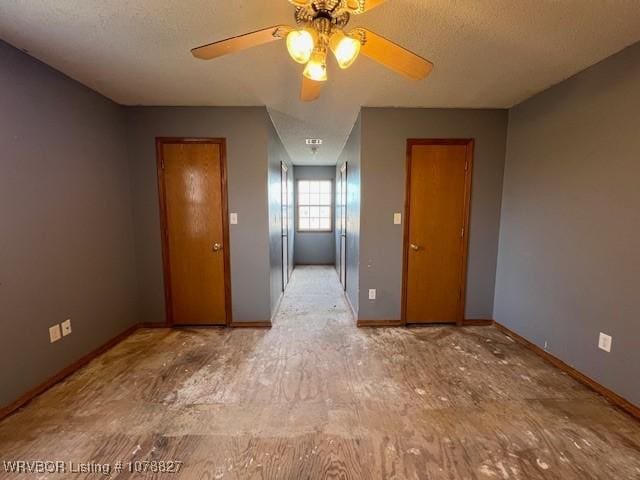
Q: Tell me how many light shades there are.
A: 3